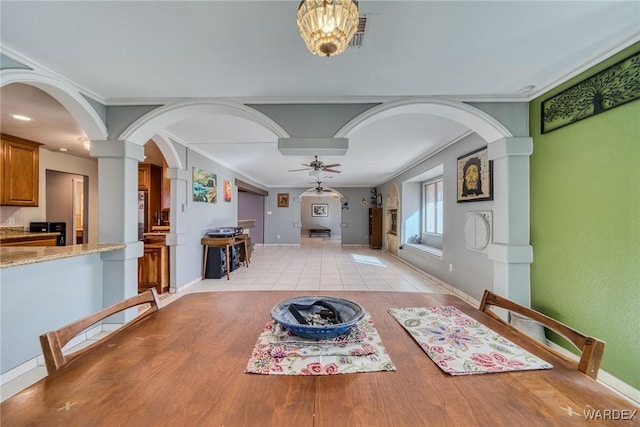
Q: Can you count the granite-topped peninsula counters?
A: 1